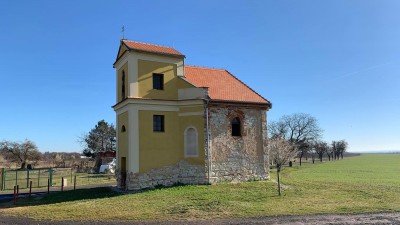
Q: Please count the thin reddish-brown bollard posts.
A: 6